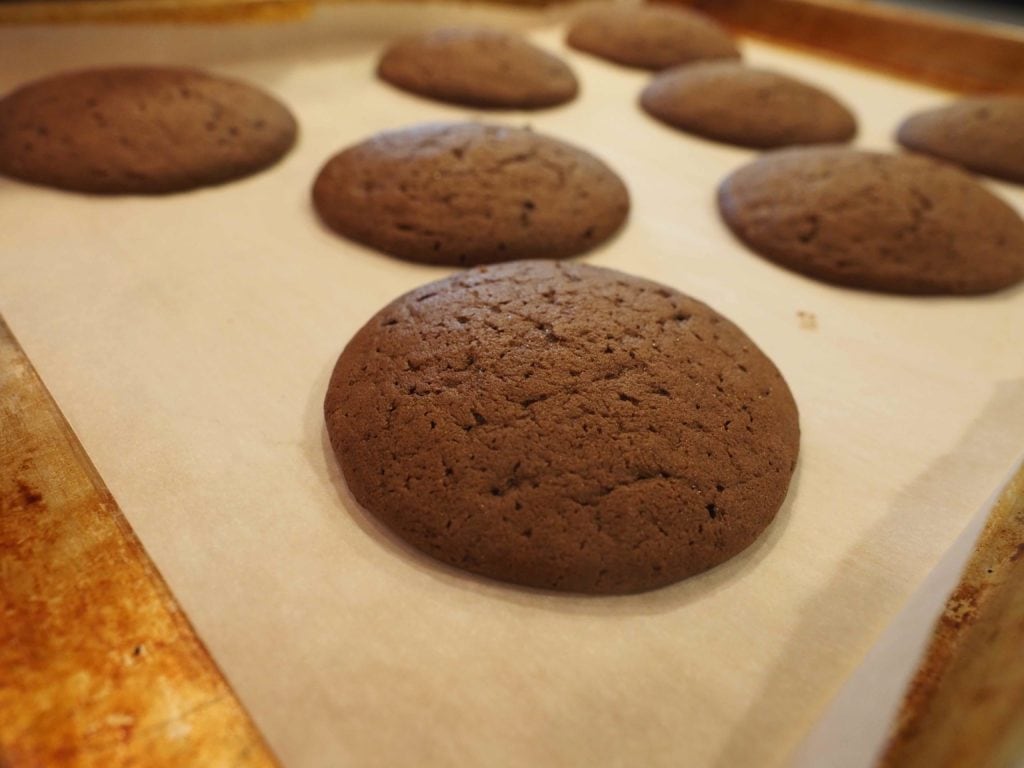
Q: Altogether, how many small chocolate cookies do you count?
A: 8